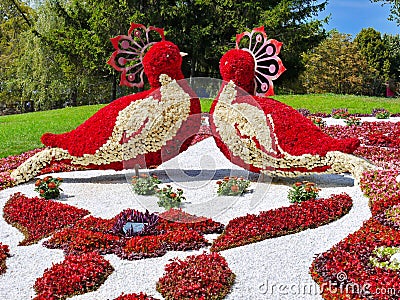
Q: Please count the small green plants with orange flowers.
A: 5